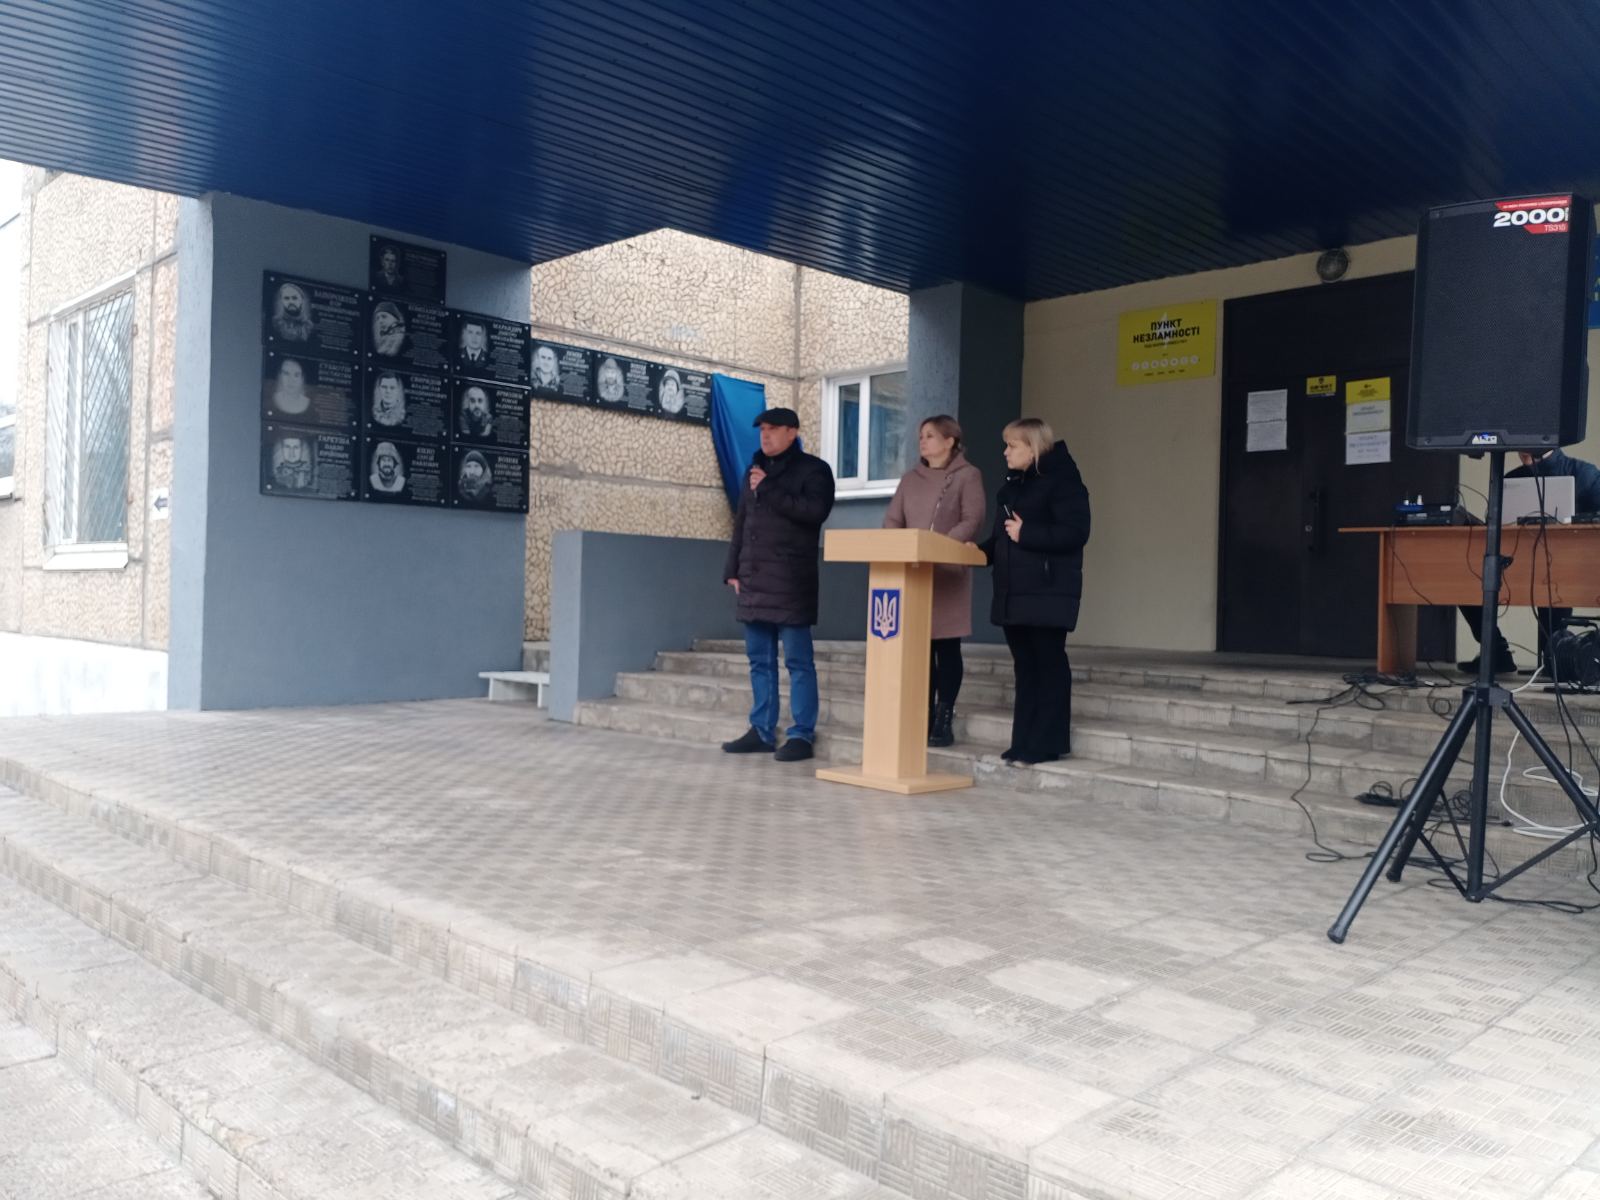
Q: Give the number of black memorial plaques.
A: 13